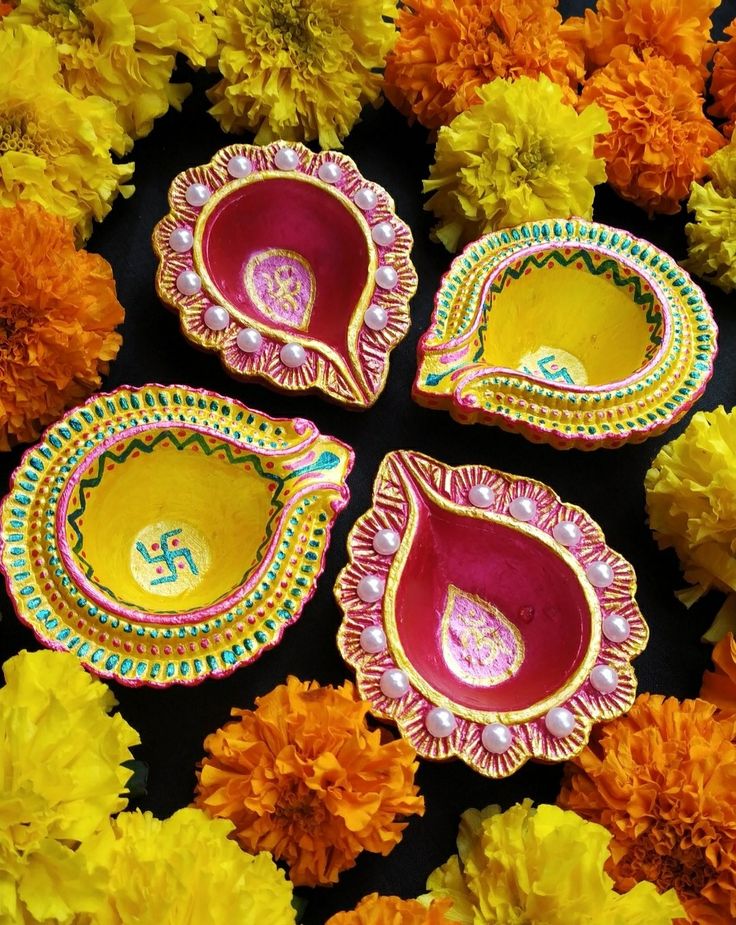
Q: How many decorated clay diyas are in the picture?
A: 4